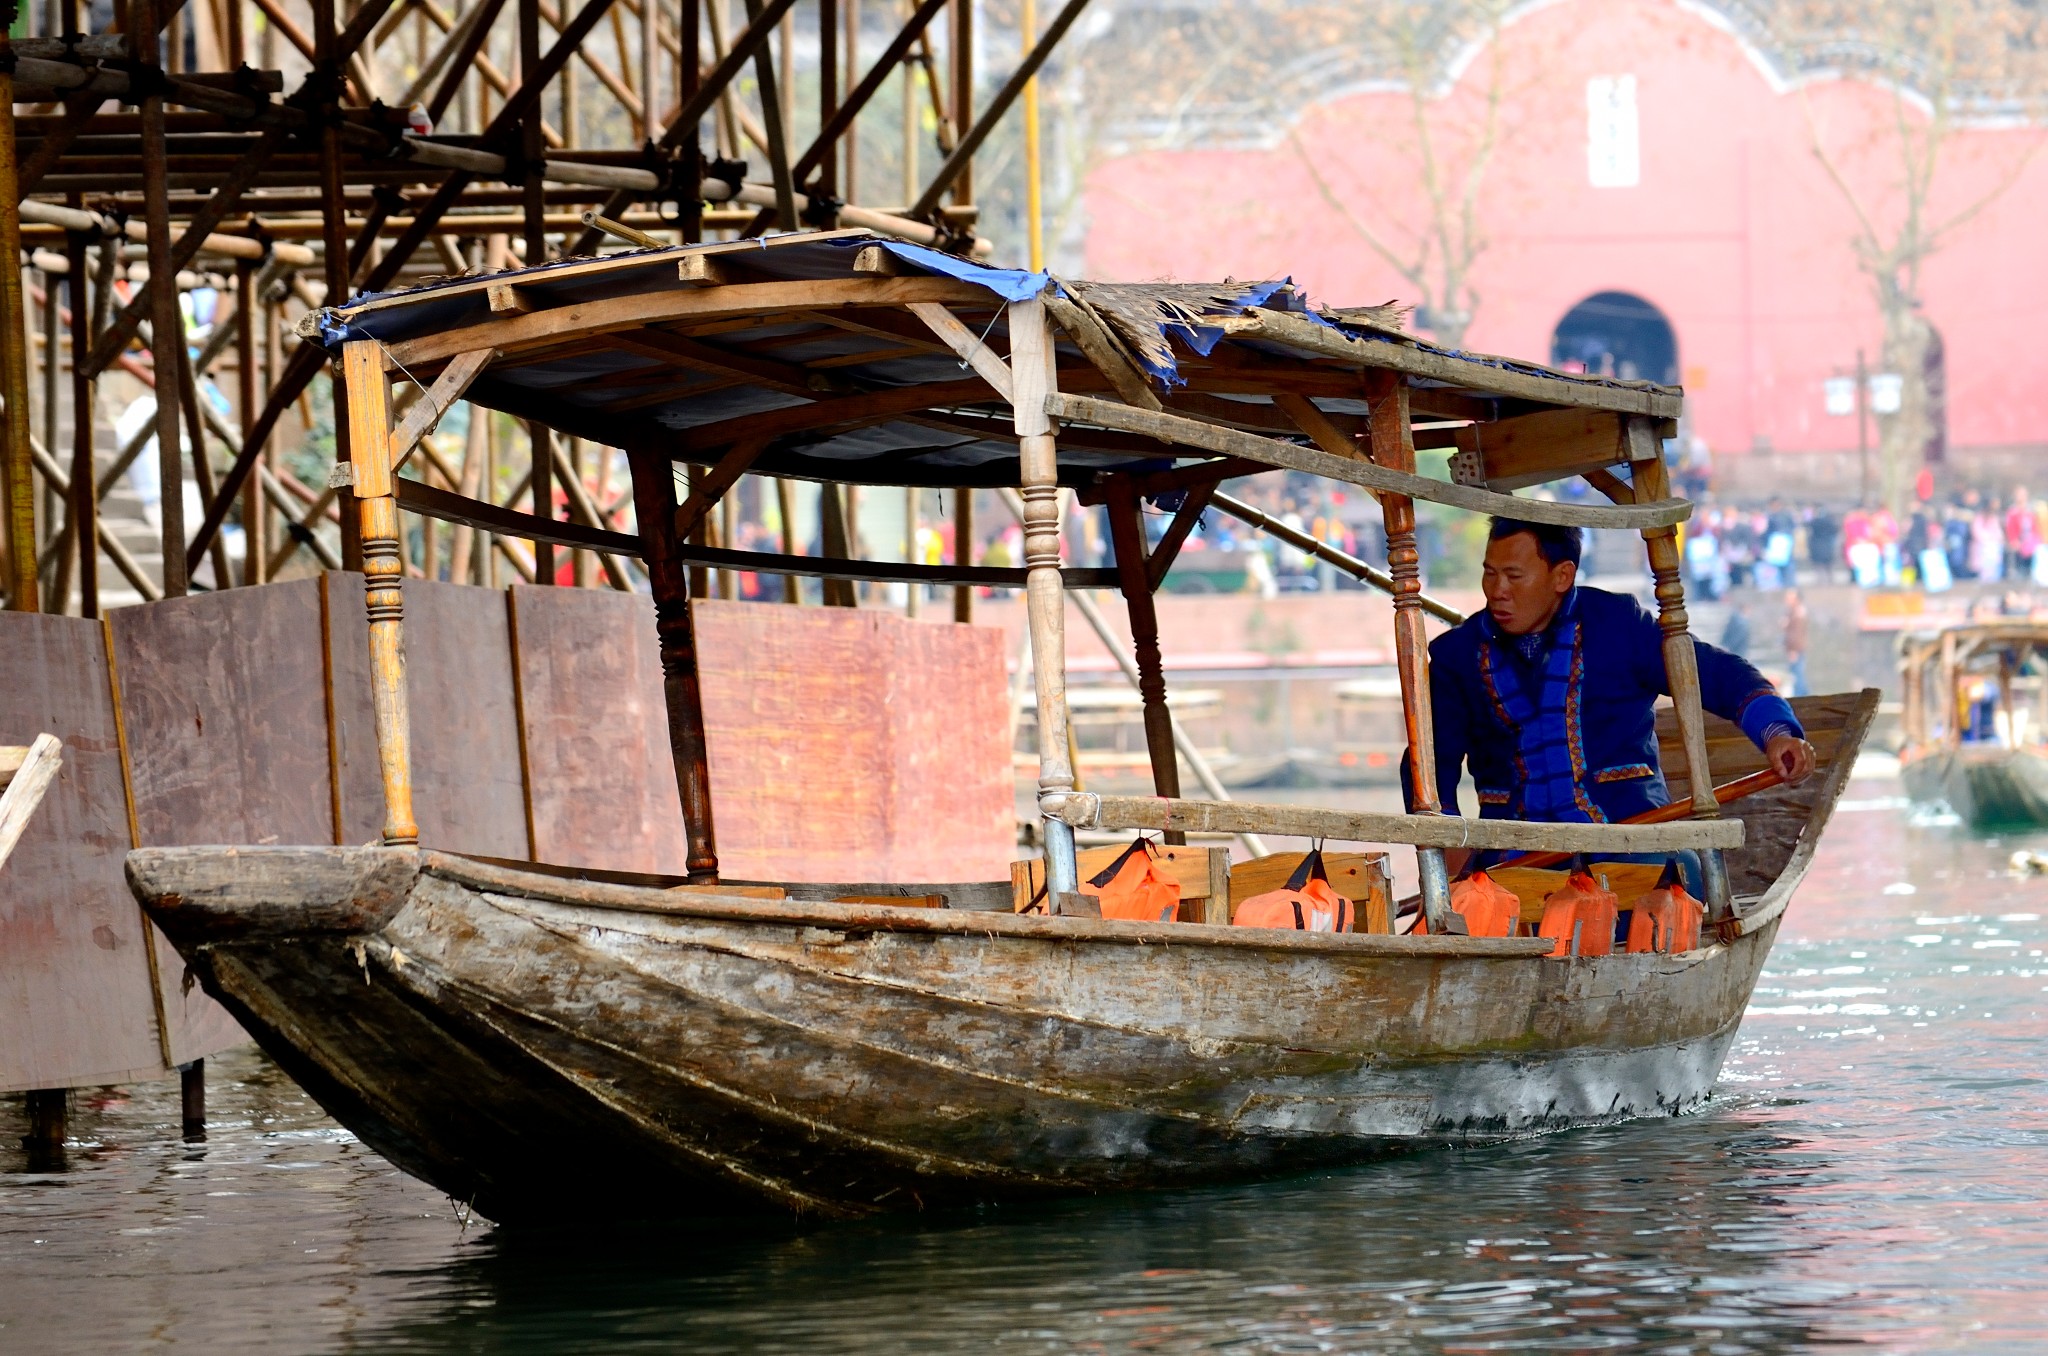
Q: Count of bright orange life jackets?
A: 5